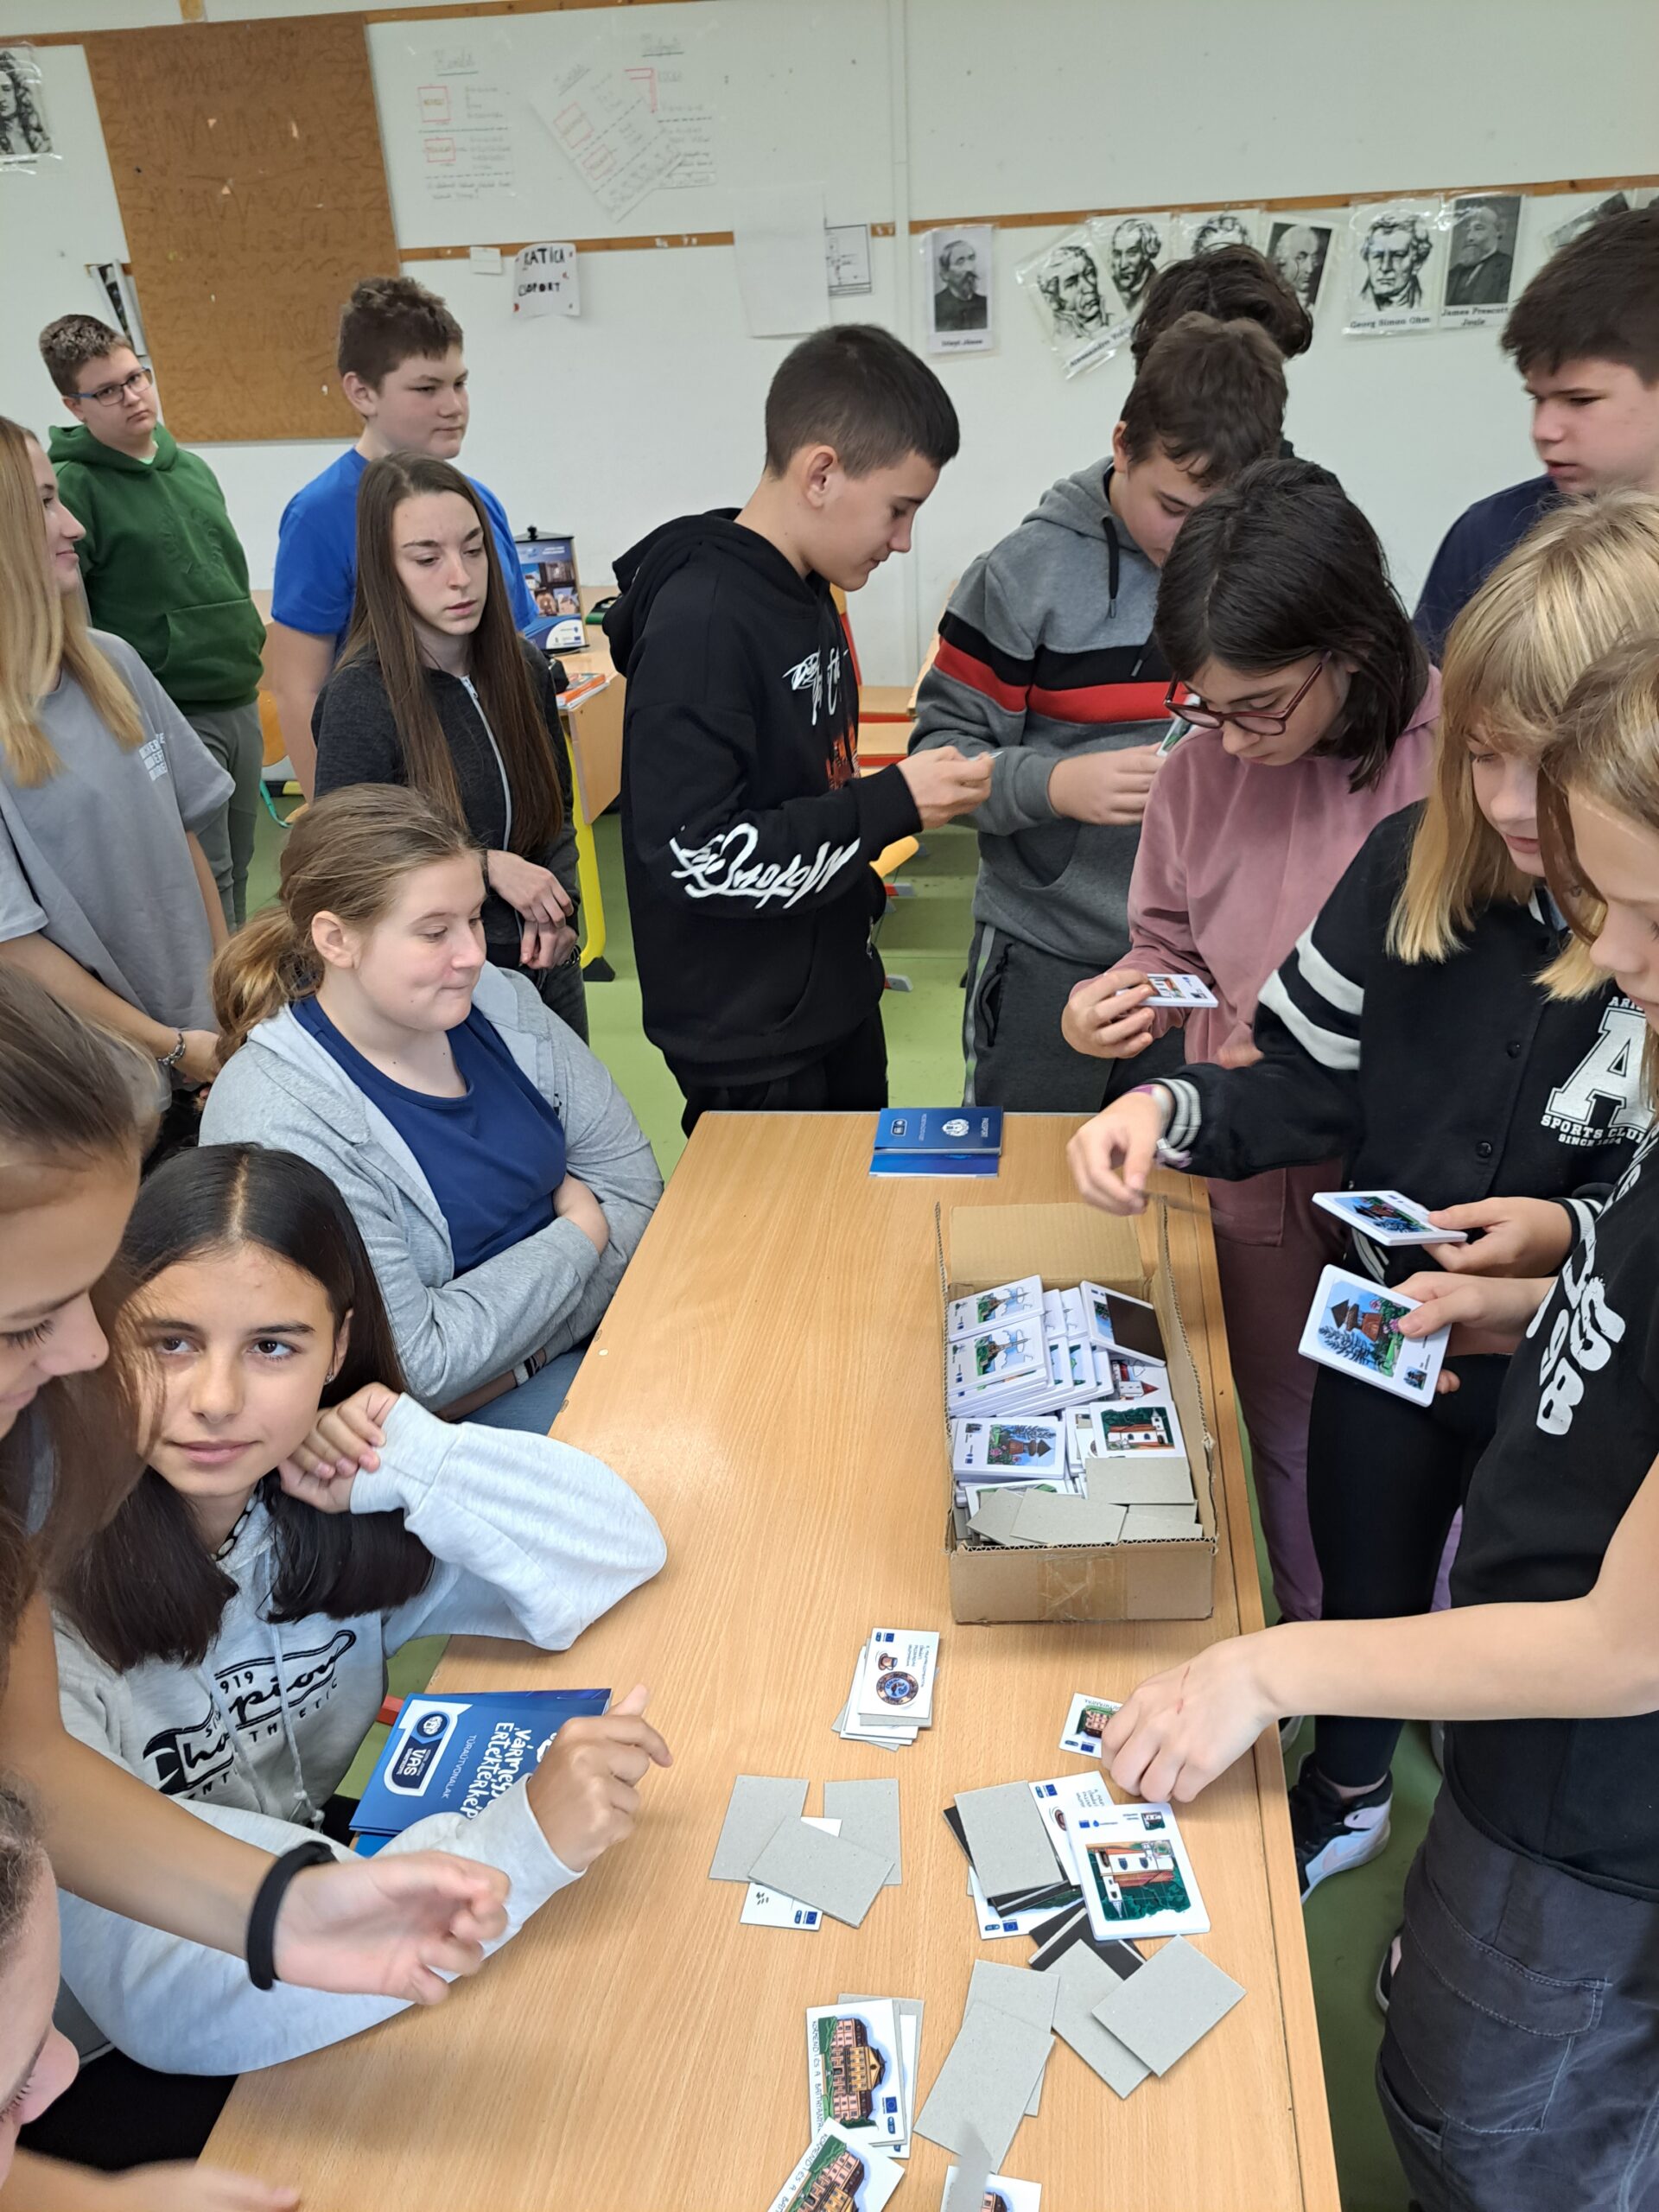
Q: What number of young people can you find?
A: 15